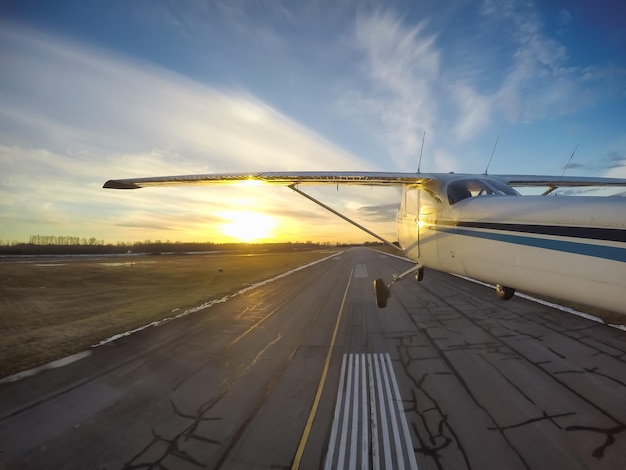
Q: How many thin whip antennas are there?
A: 3